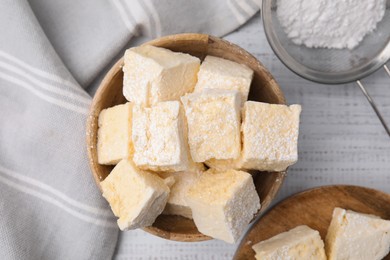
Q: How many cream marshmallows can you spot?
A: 11